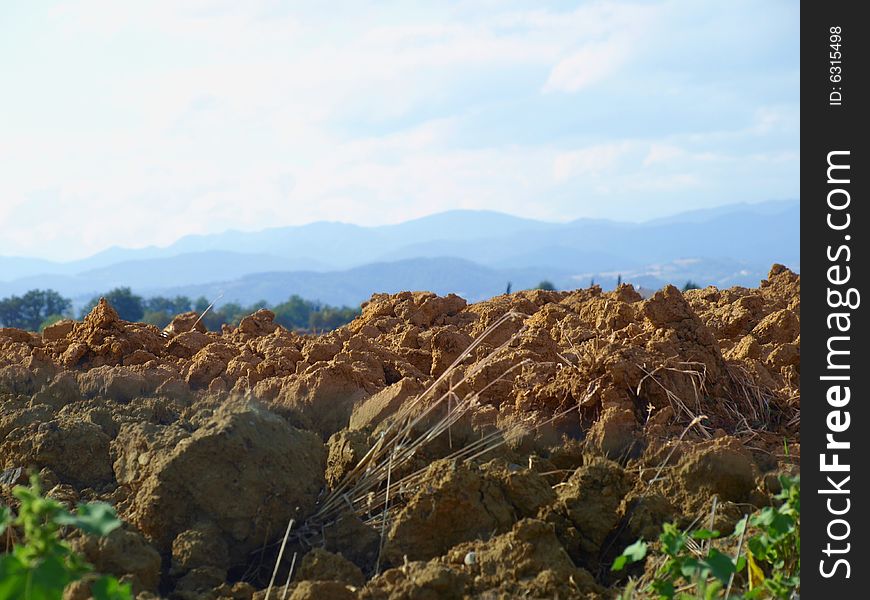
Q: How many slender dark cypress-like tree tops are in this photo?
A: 3